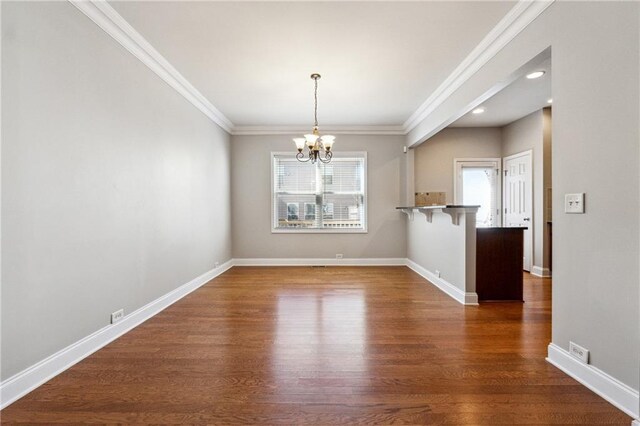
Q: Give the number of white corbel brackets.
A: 3